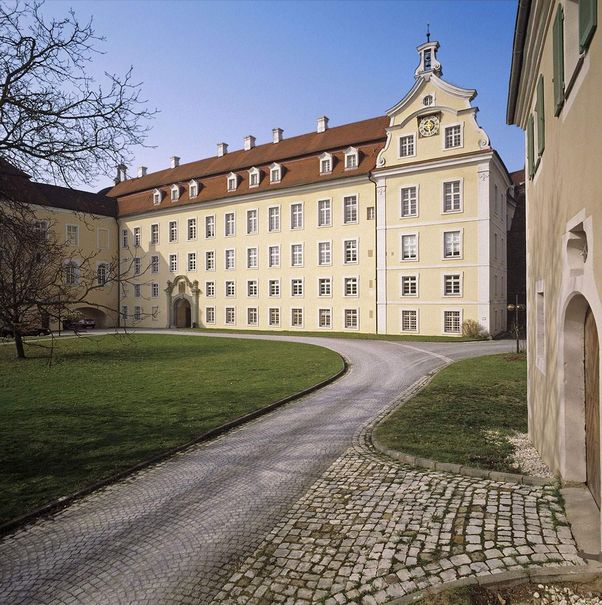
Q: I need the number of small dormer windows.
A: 8